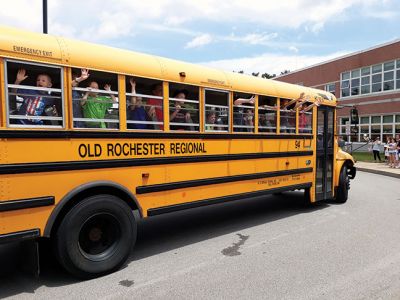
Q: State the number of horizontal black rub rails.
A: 4